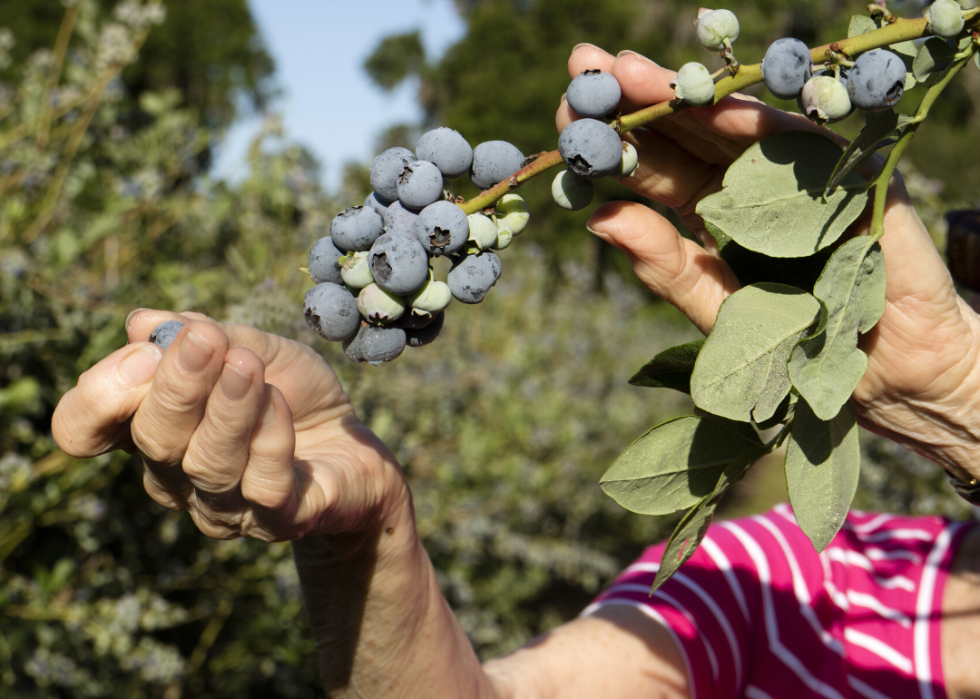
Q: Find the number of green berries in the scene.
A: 12